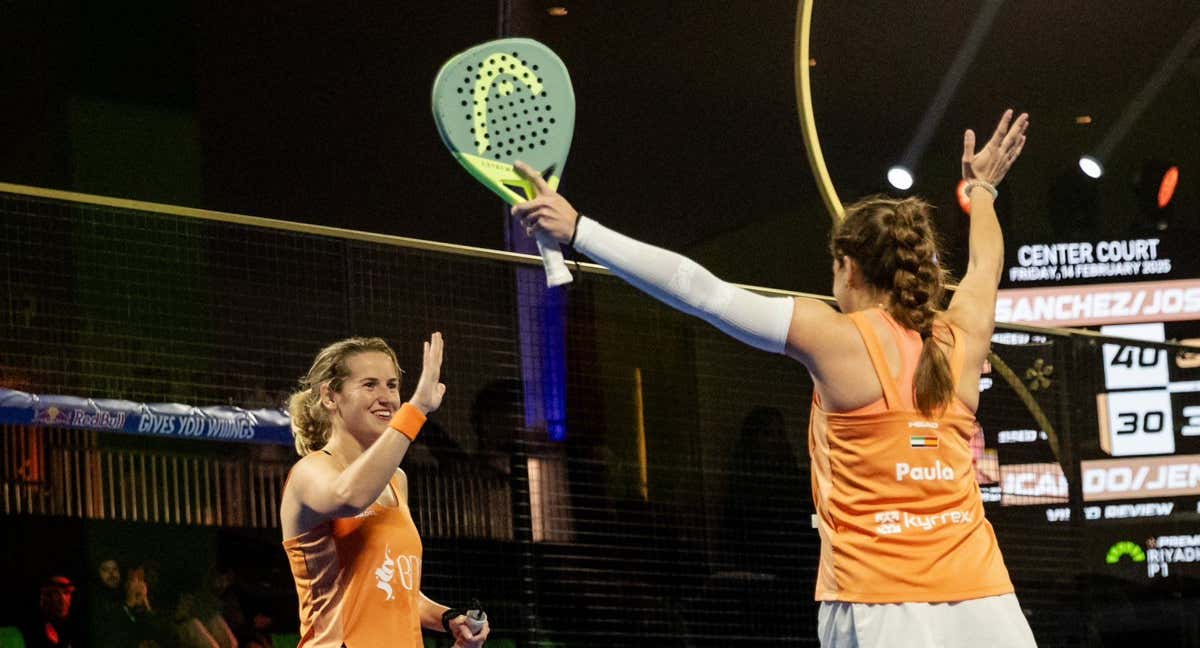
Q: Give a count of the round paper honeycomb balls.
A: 0